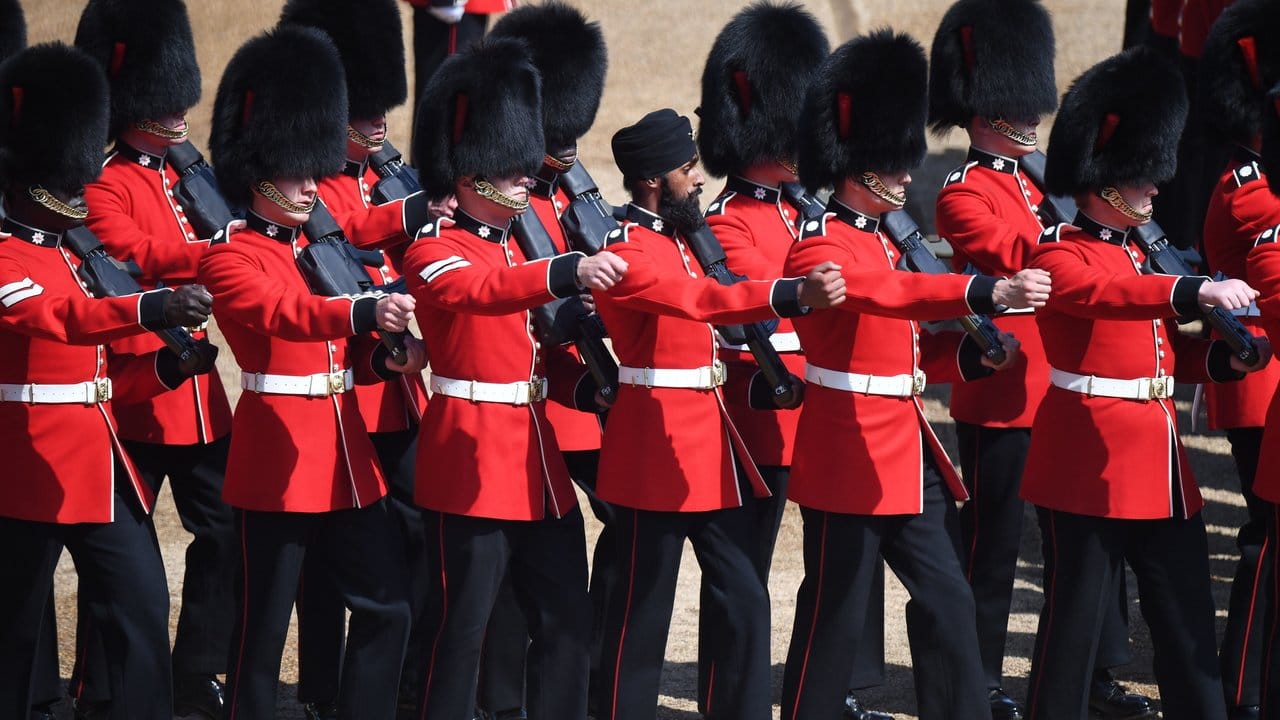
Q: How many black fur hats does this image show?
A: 13